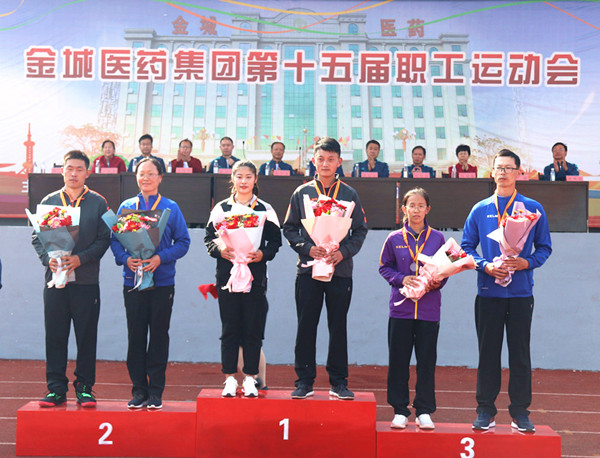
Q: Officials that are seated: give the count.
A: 10